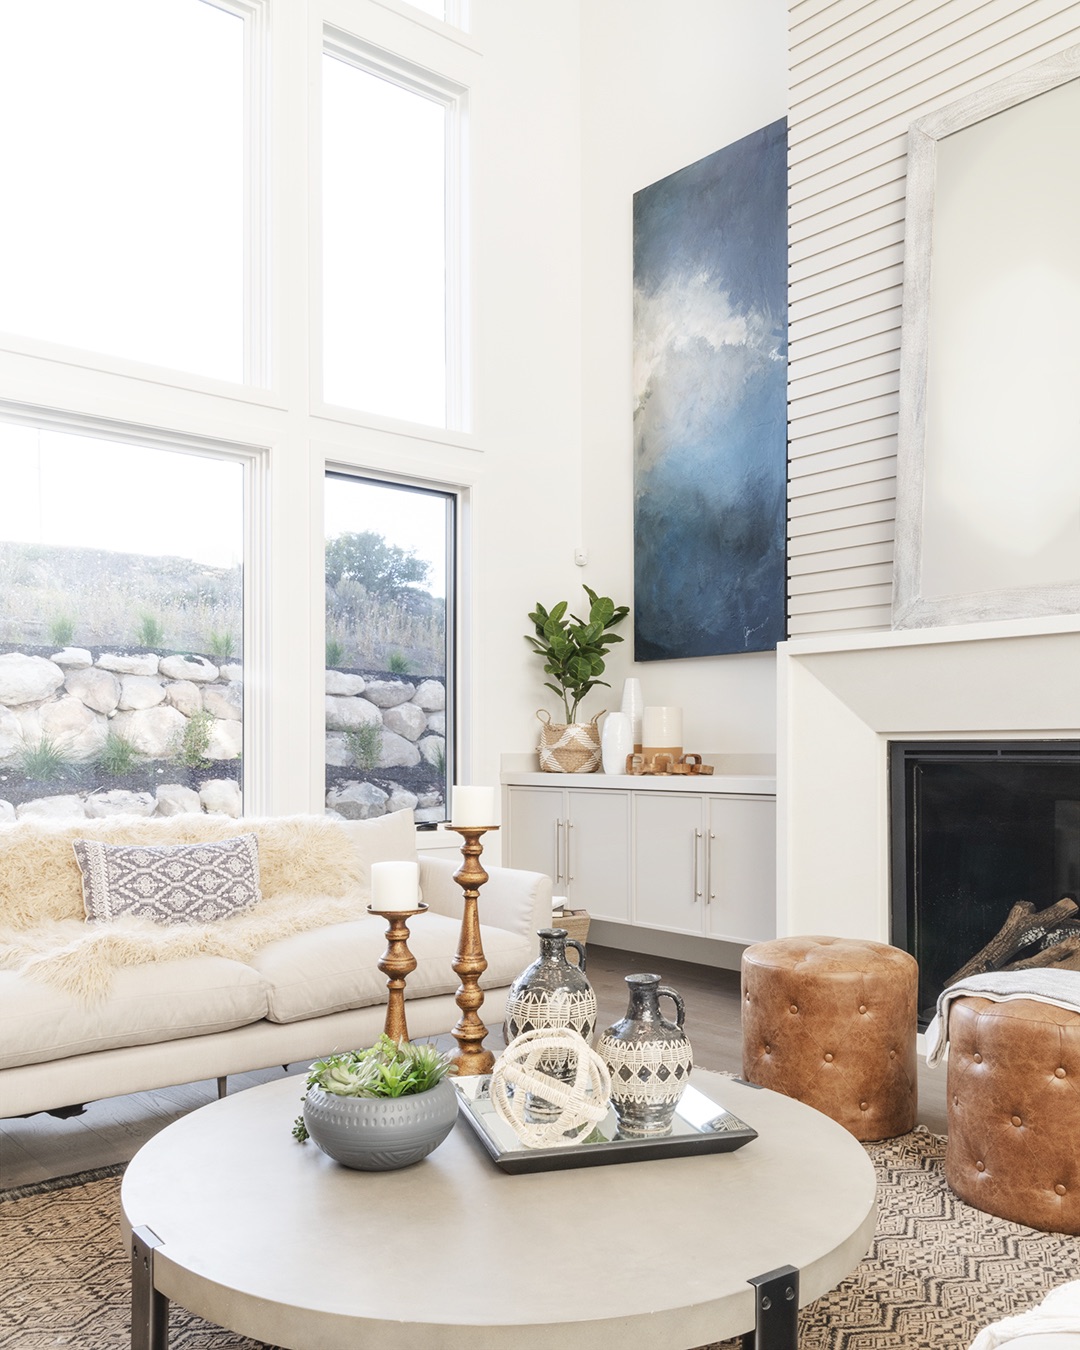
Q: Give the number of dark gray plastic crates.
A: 0